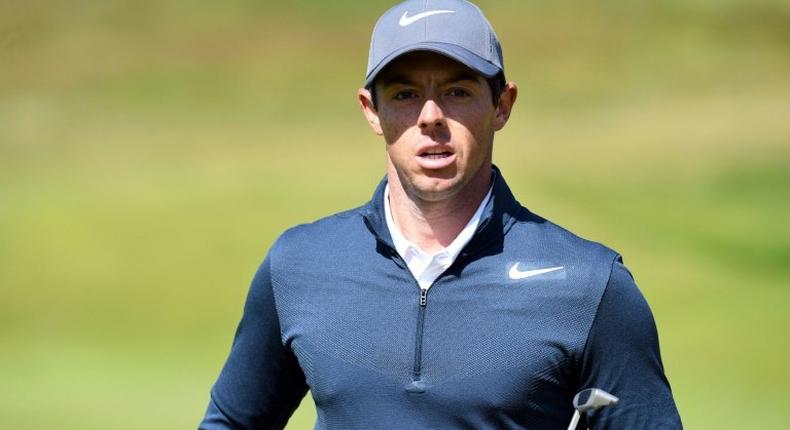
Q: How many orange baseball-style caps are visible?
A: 0